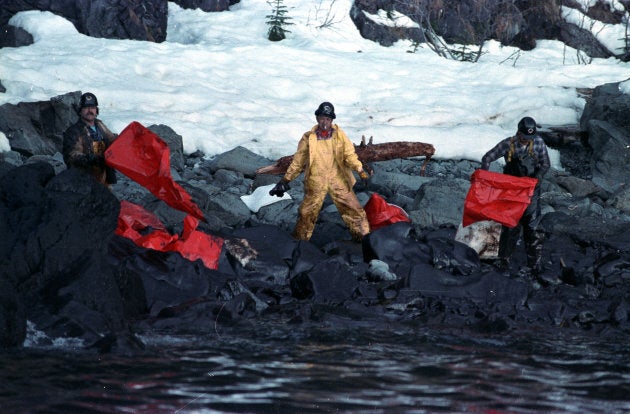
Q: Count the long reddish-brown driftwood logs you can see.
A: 1